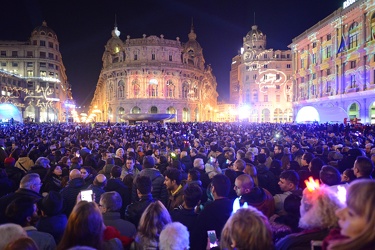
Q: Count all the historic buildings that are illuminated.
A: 4